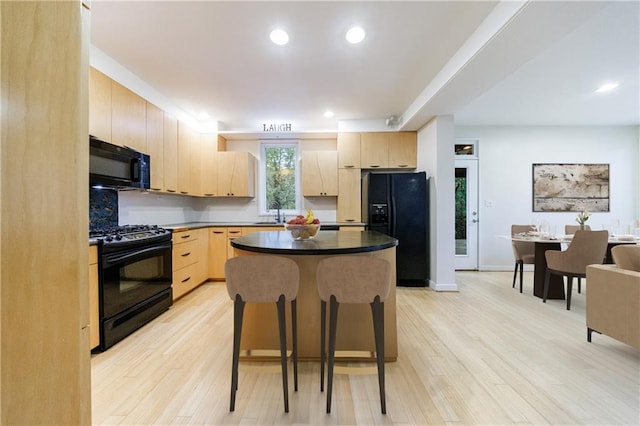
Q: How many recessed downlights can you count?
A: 5